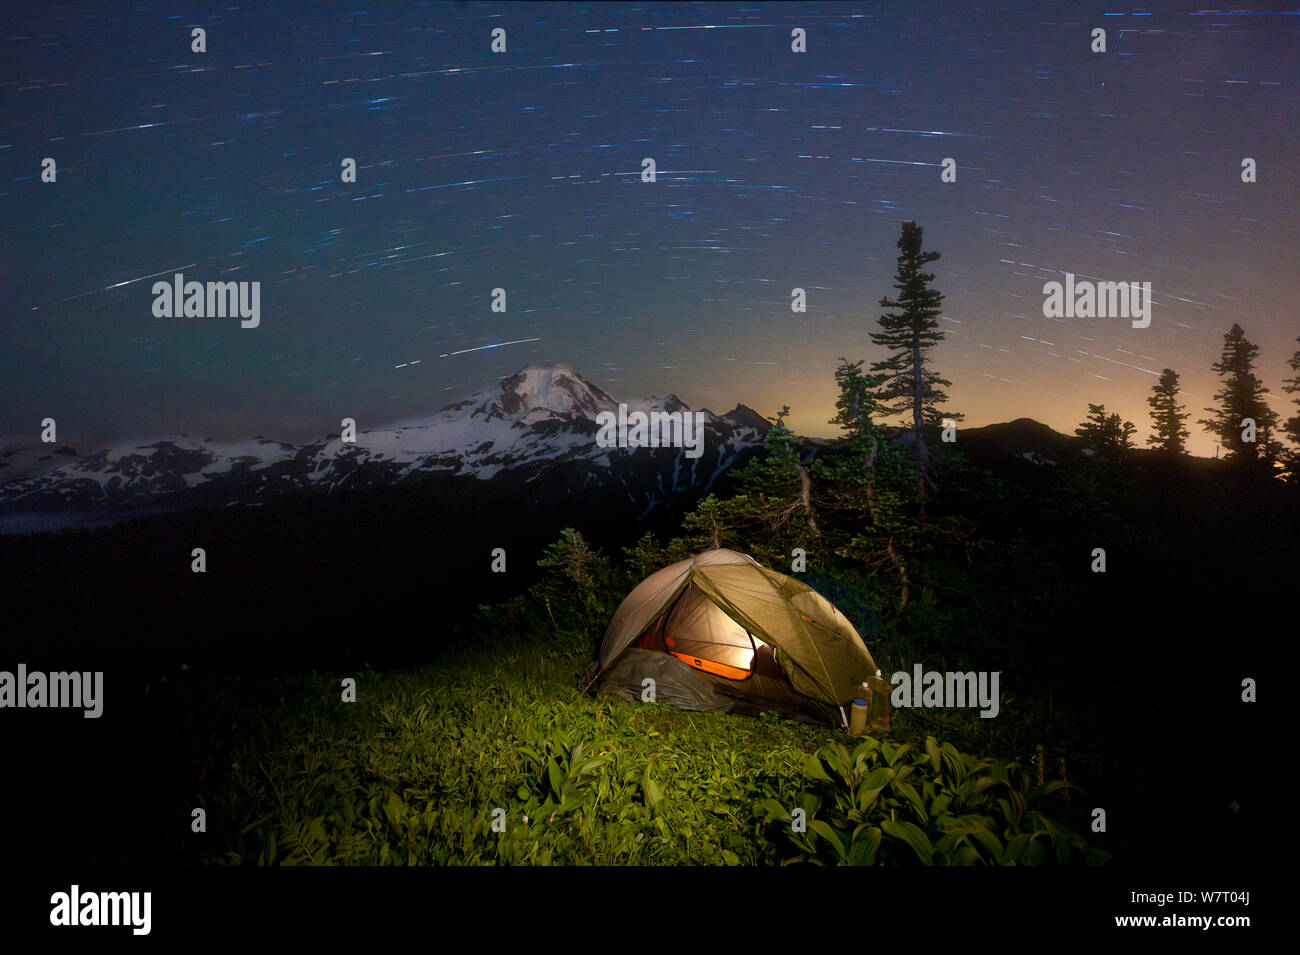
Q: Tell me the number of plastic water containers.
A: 3